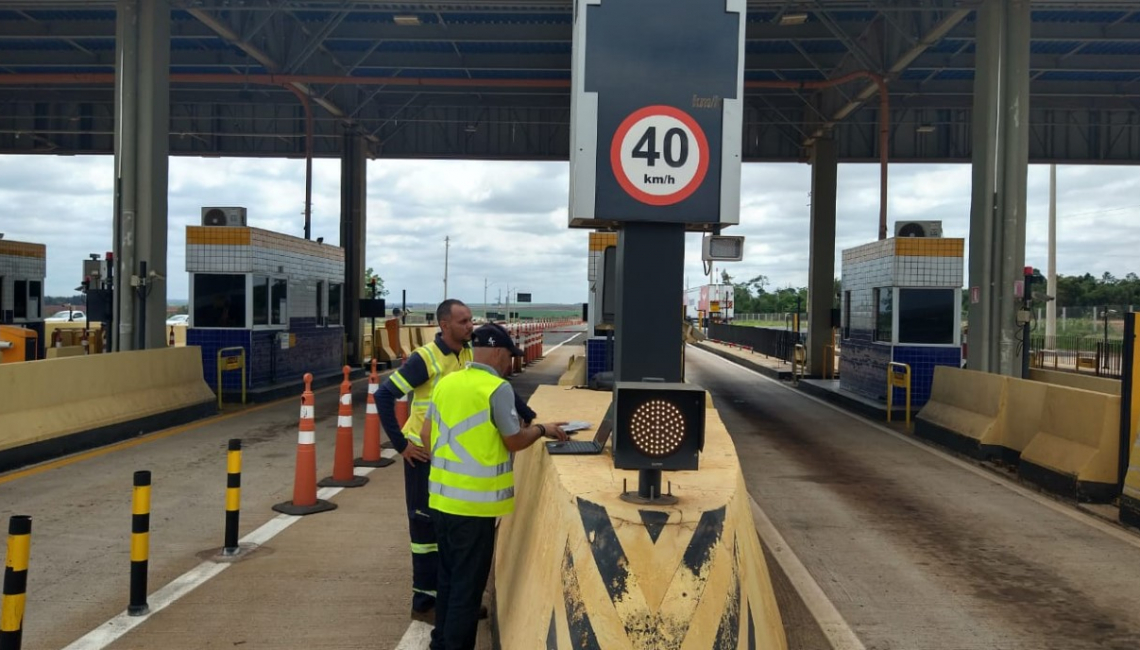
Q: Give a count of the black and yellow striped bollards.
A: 3